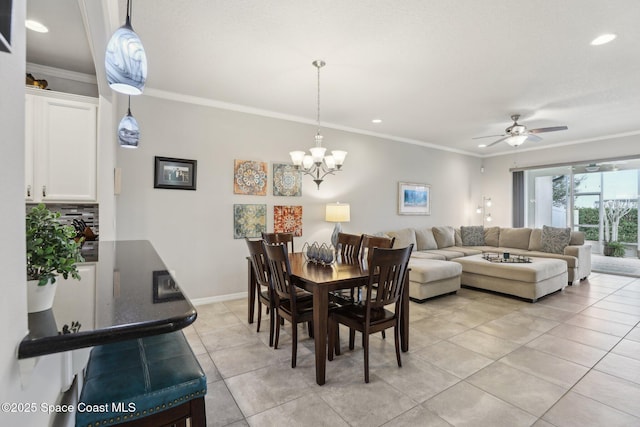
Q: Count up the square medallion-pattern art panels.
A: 4